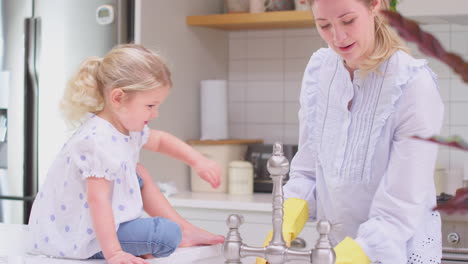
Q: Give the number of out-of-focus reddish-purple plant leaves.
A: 3